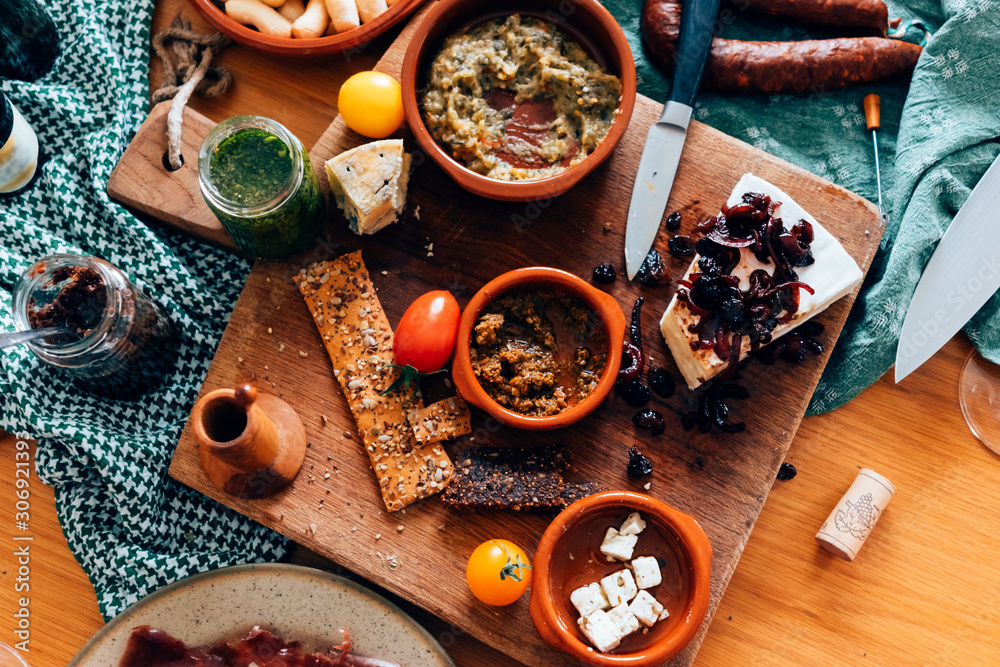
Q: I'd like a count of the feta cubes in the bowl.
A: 8